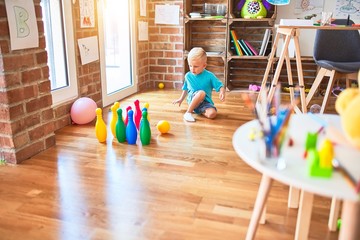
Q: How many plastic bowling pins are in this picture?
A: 10